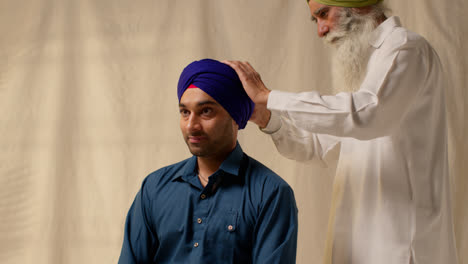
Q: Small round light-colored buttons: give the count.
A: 4